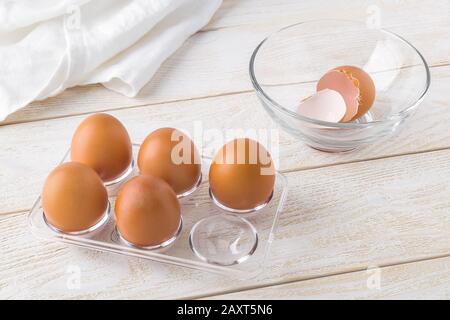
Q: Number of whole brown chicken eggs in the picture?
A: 5